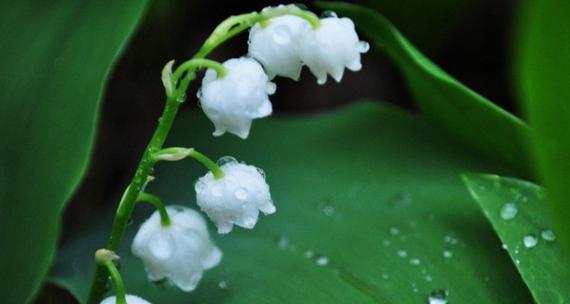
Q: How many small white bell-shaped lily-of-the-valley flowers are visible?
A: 6